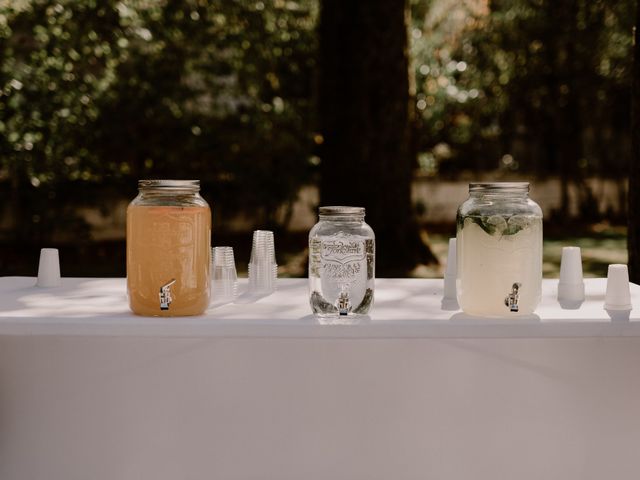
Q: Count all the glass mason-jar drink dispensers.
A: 3